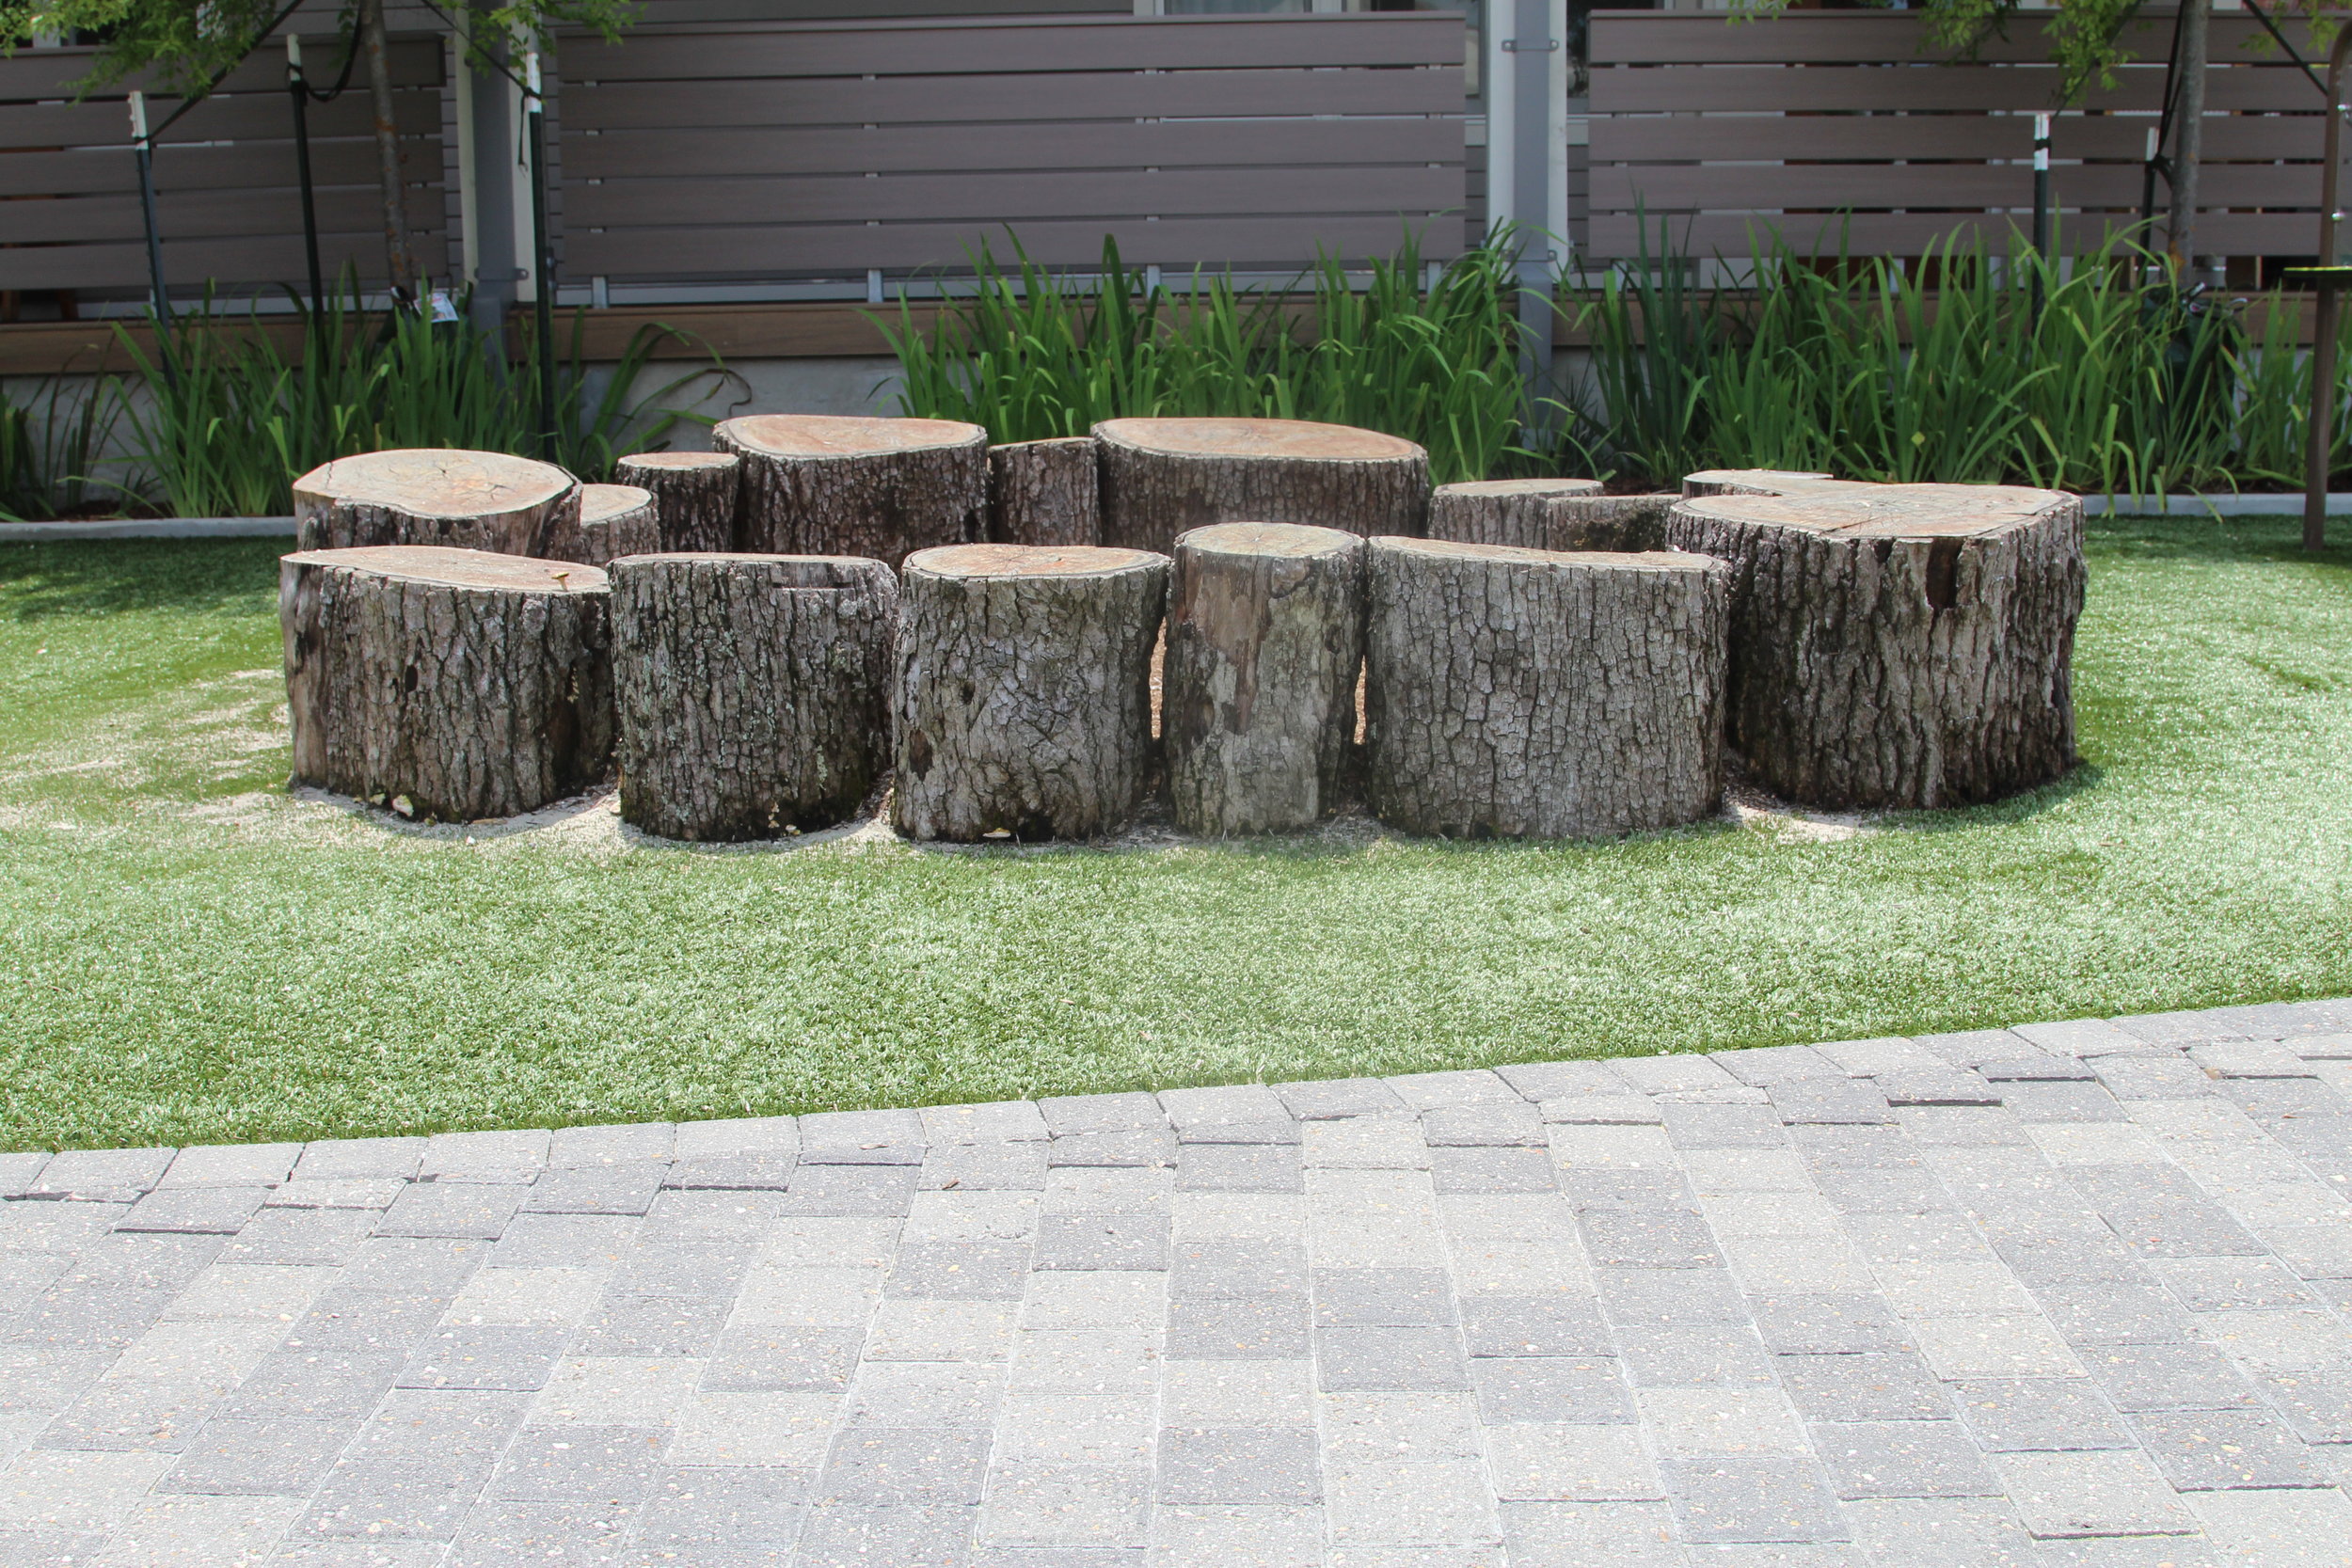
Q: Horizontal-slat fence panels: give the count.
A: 3